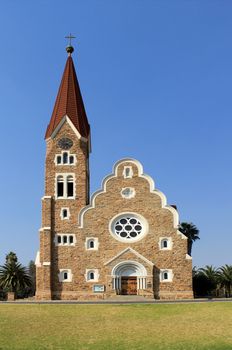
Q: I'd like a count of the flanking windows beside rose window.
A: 2